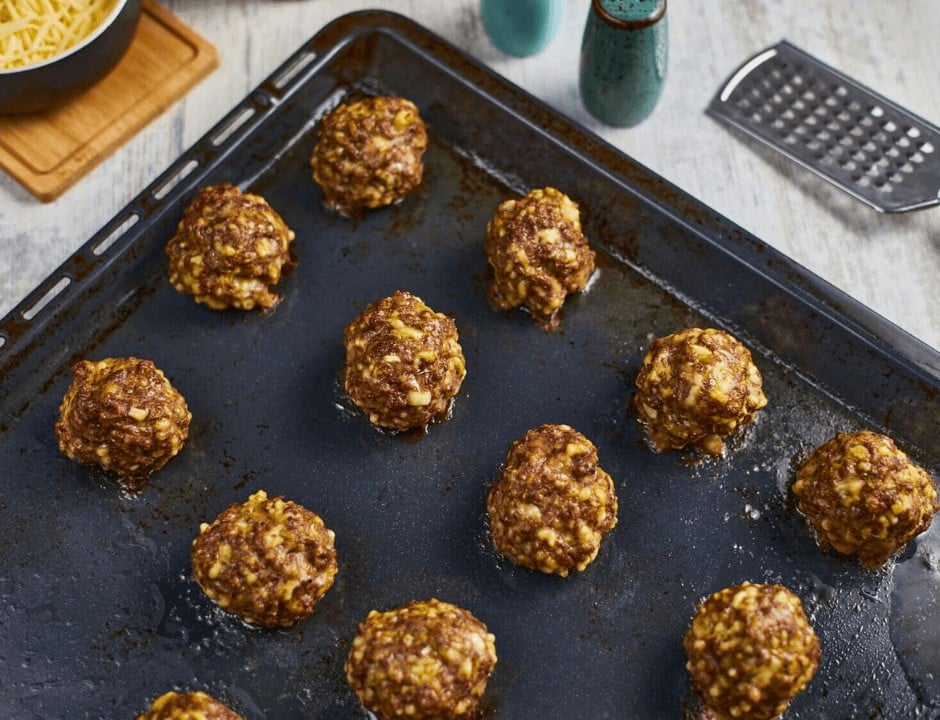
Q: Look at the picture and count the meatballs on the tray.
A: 12